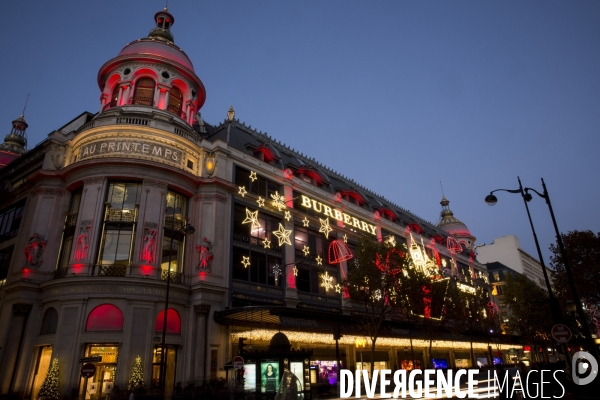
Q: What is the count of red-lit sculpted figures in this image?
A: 4